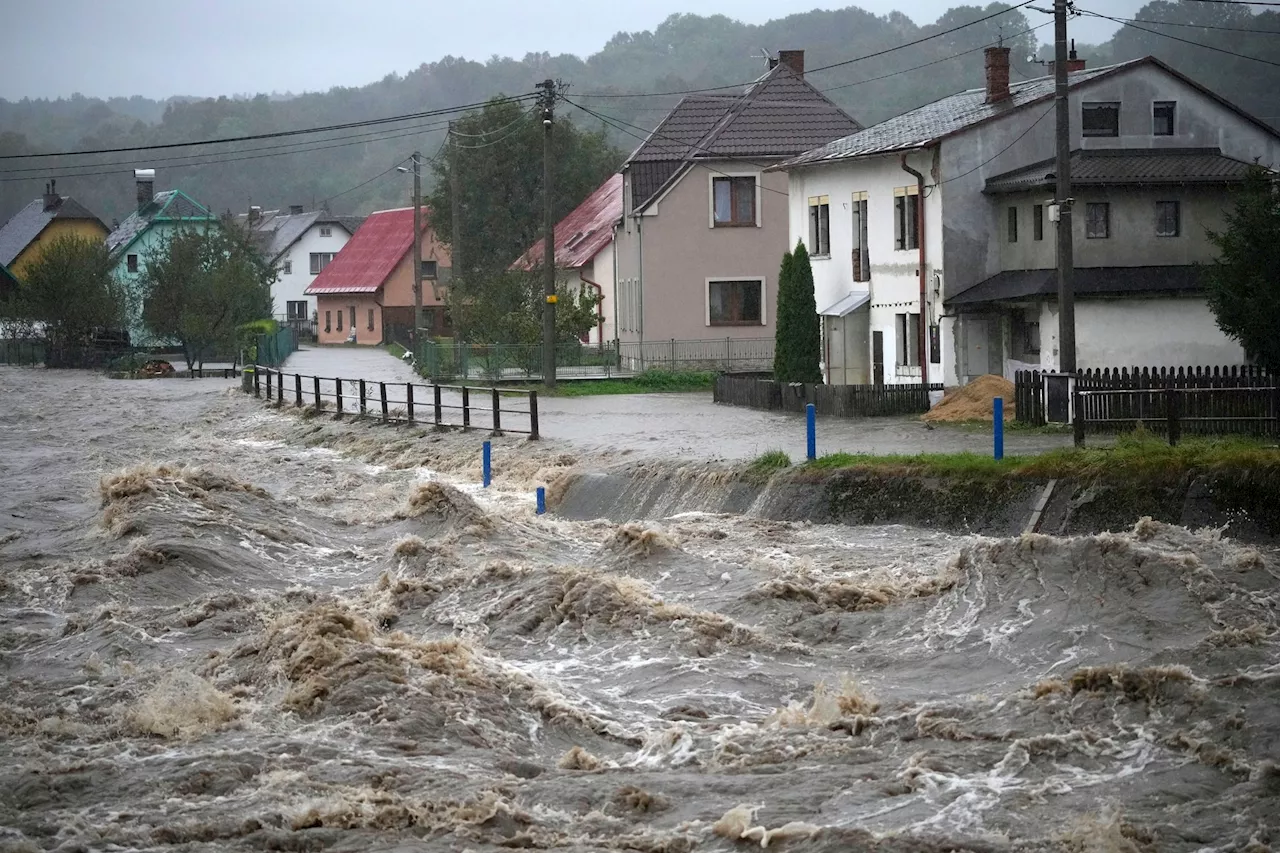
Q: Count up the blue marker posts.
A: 4